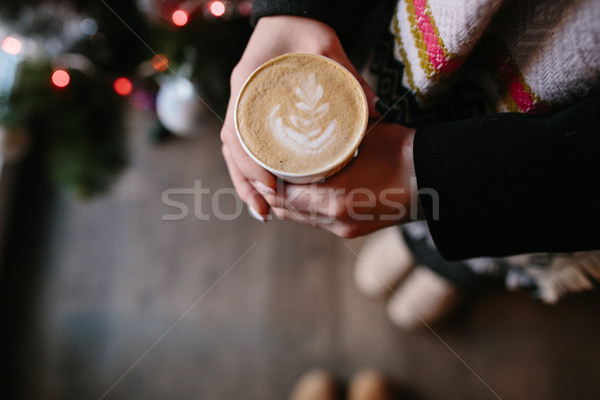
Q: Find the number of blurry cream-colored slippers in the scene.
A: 2